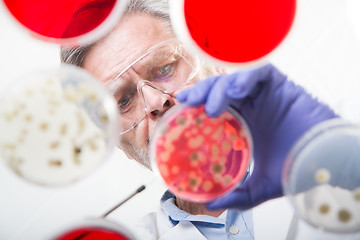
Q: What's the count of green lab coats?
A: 0